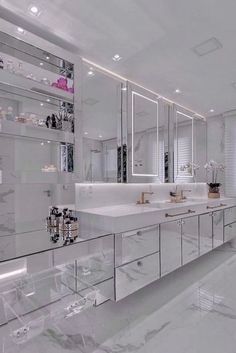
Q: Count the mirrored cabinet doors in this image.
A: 4